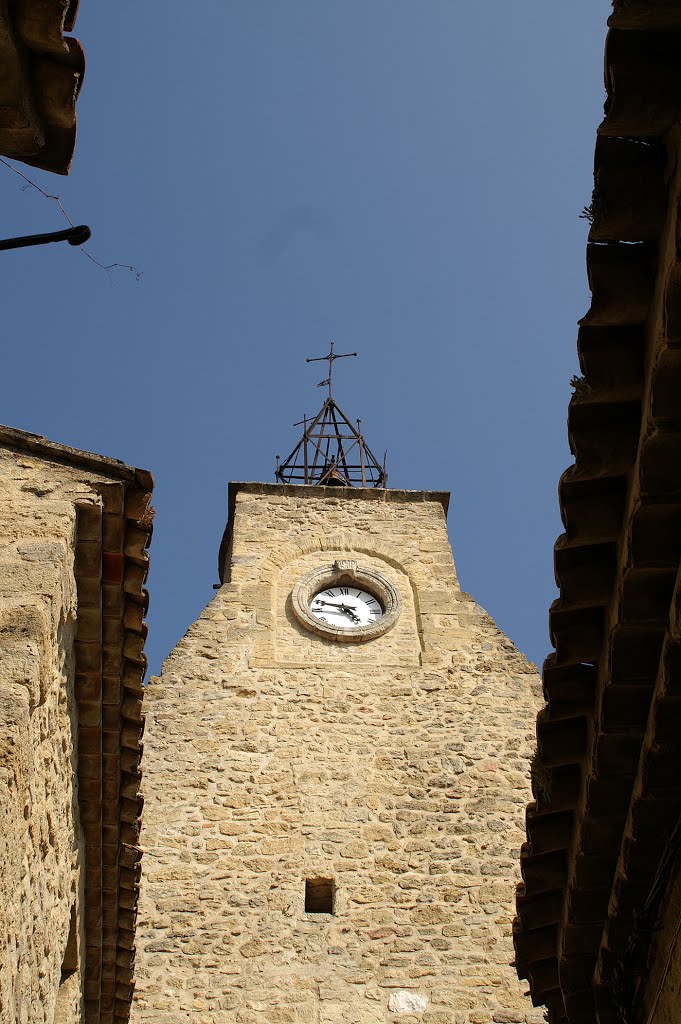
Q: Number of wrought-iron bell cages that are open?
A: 1